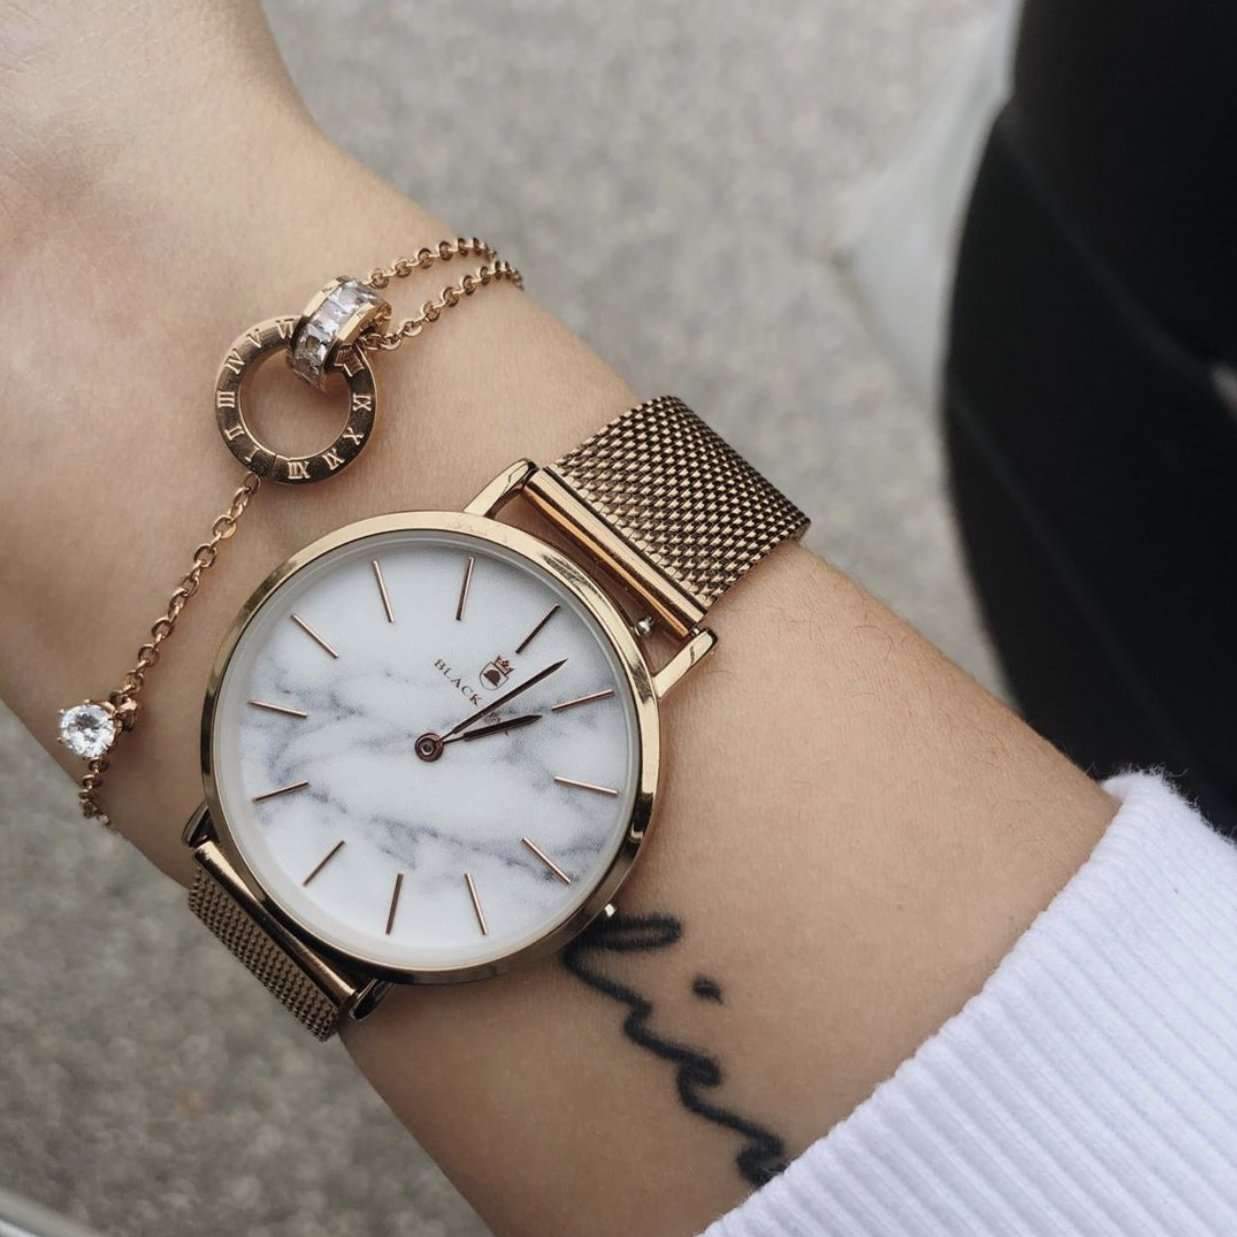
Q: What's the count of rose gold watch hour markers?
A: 12